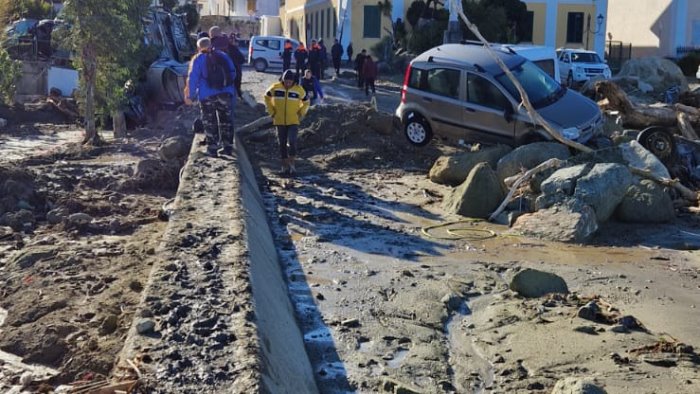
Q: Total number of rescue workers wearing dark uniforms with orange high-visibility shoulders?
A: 3